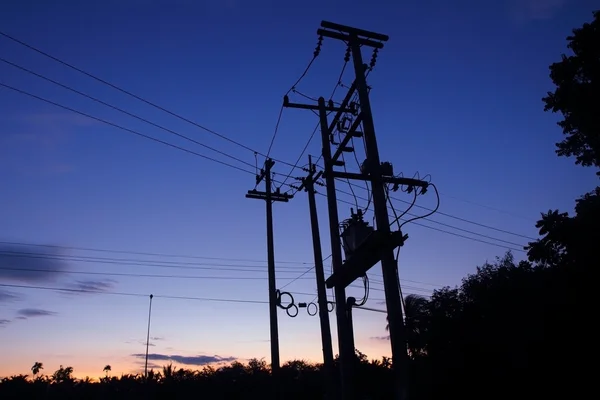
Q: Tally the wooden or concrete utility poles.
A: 4